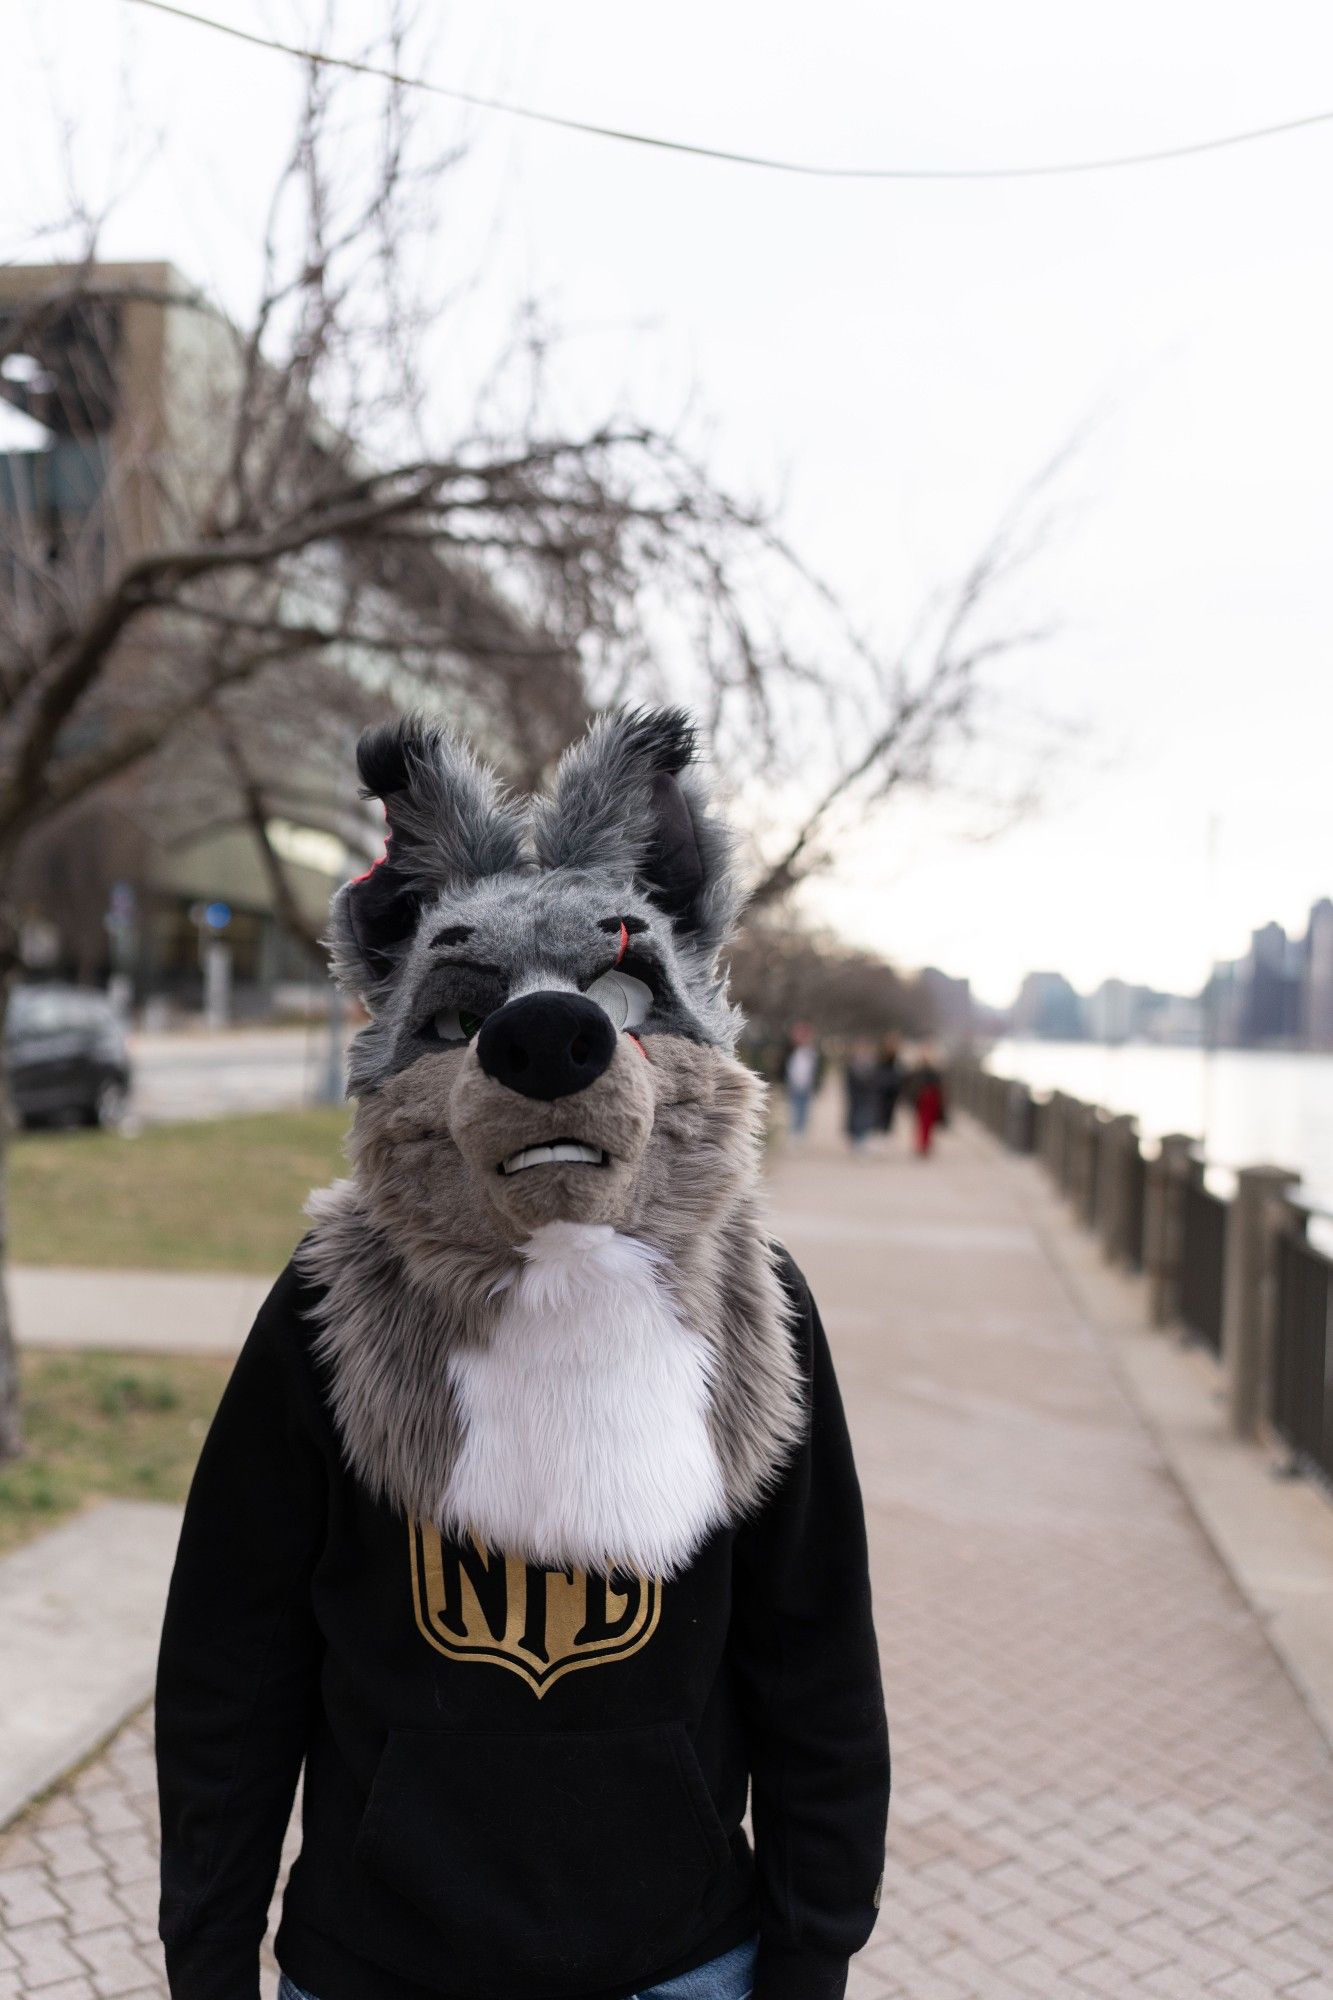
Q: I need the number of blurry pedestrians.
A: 4